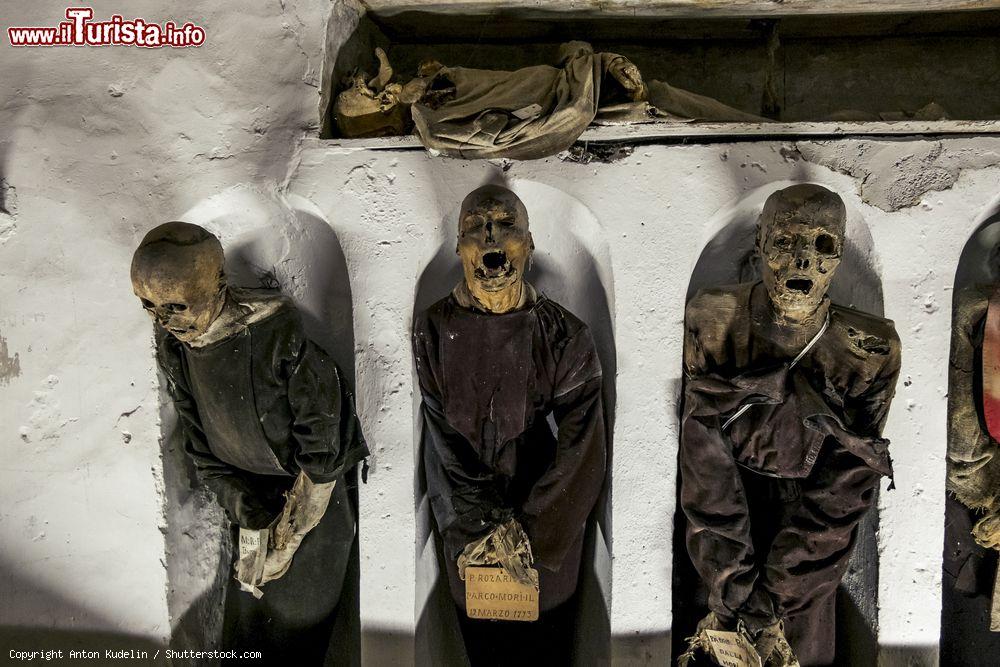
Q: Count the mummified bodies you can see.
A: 5